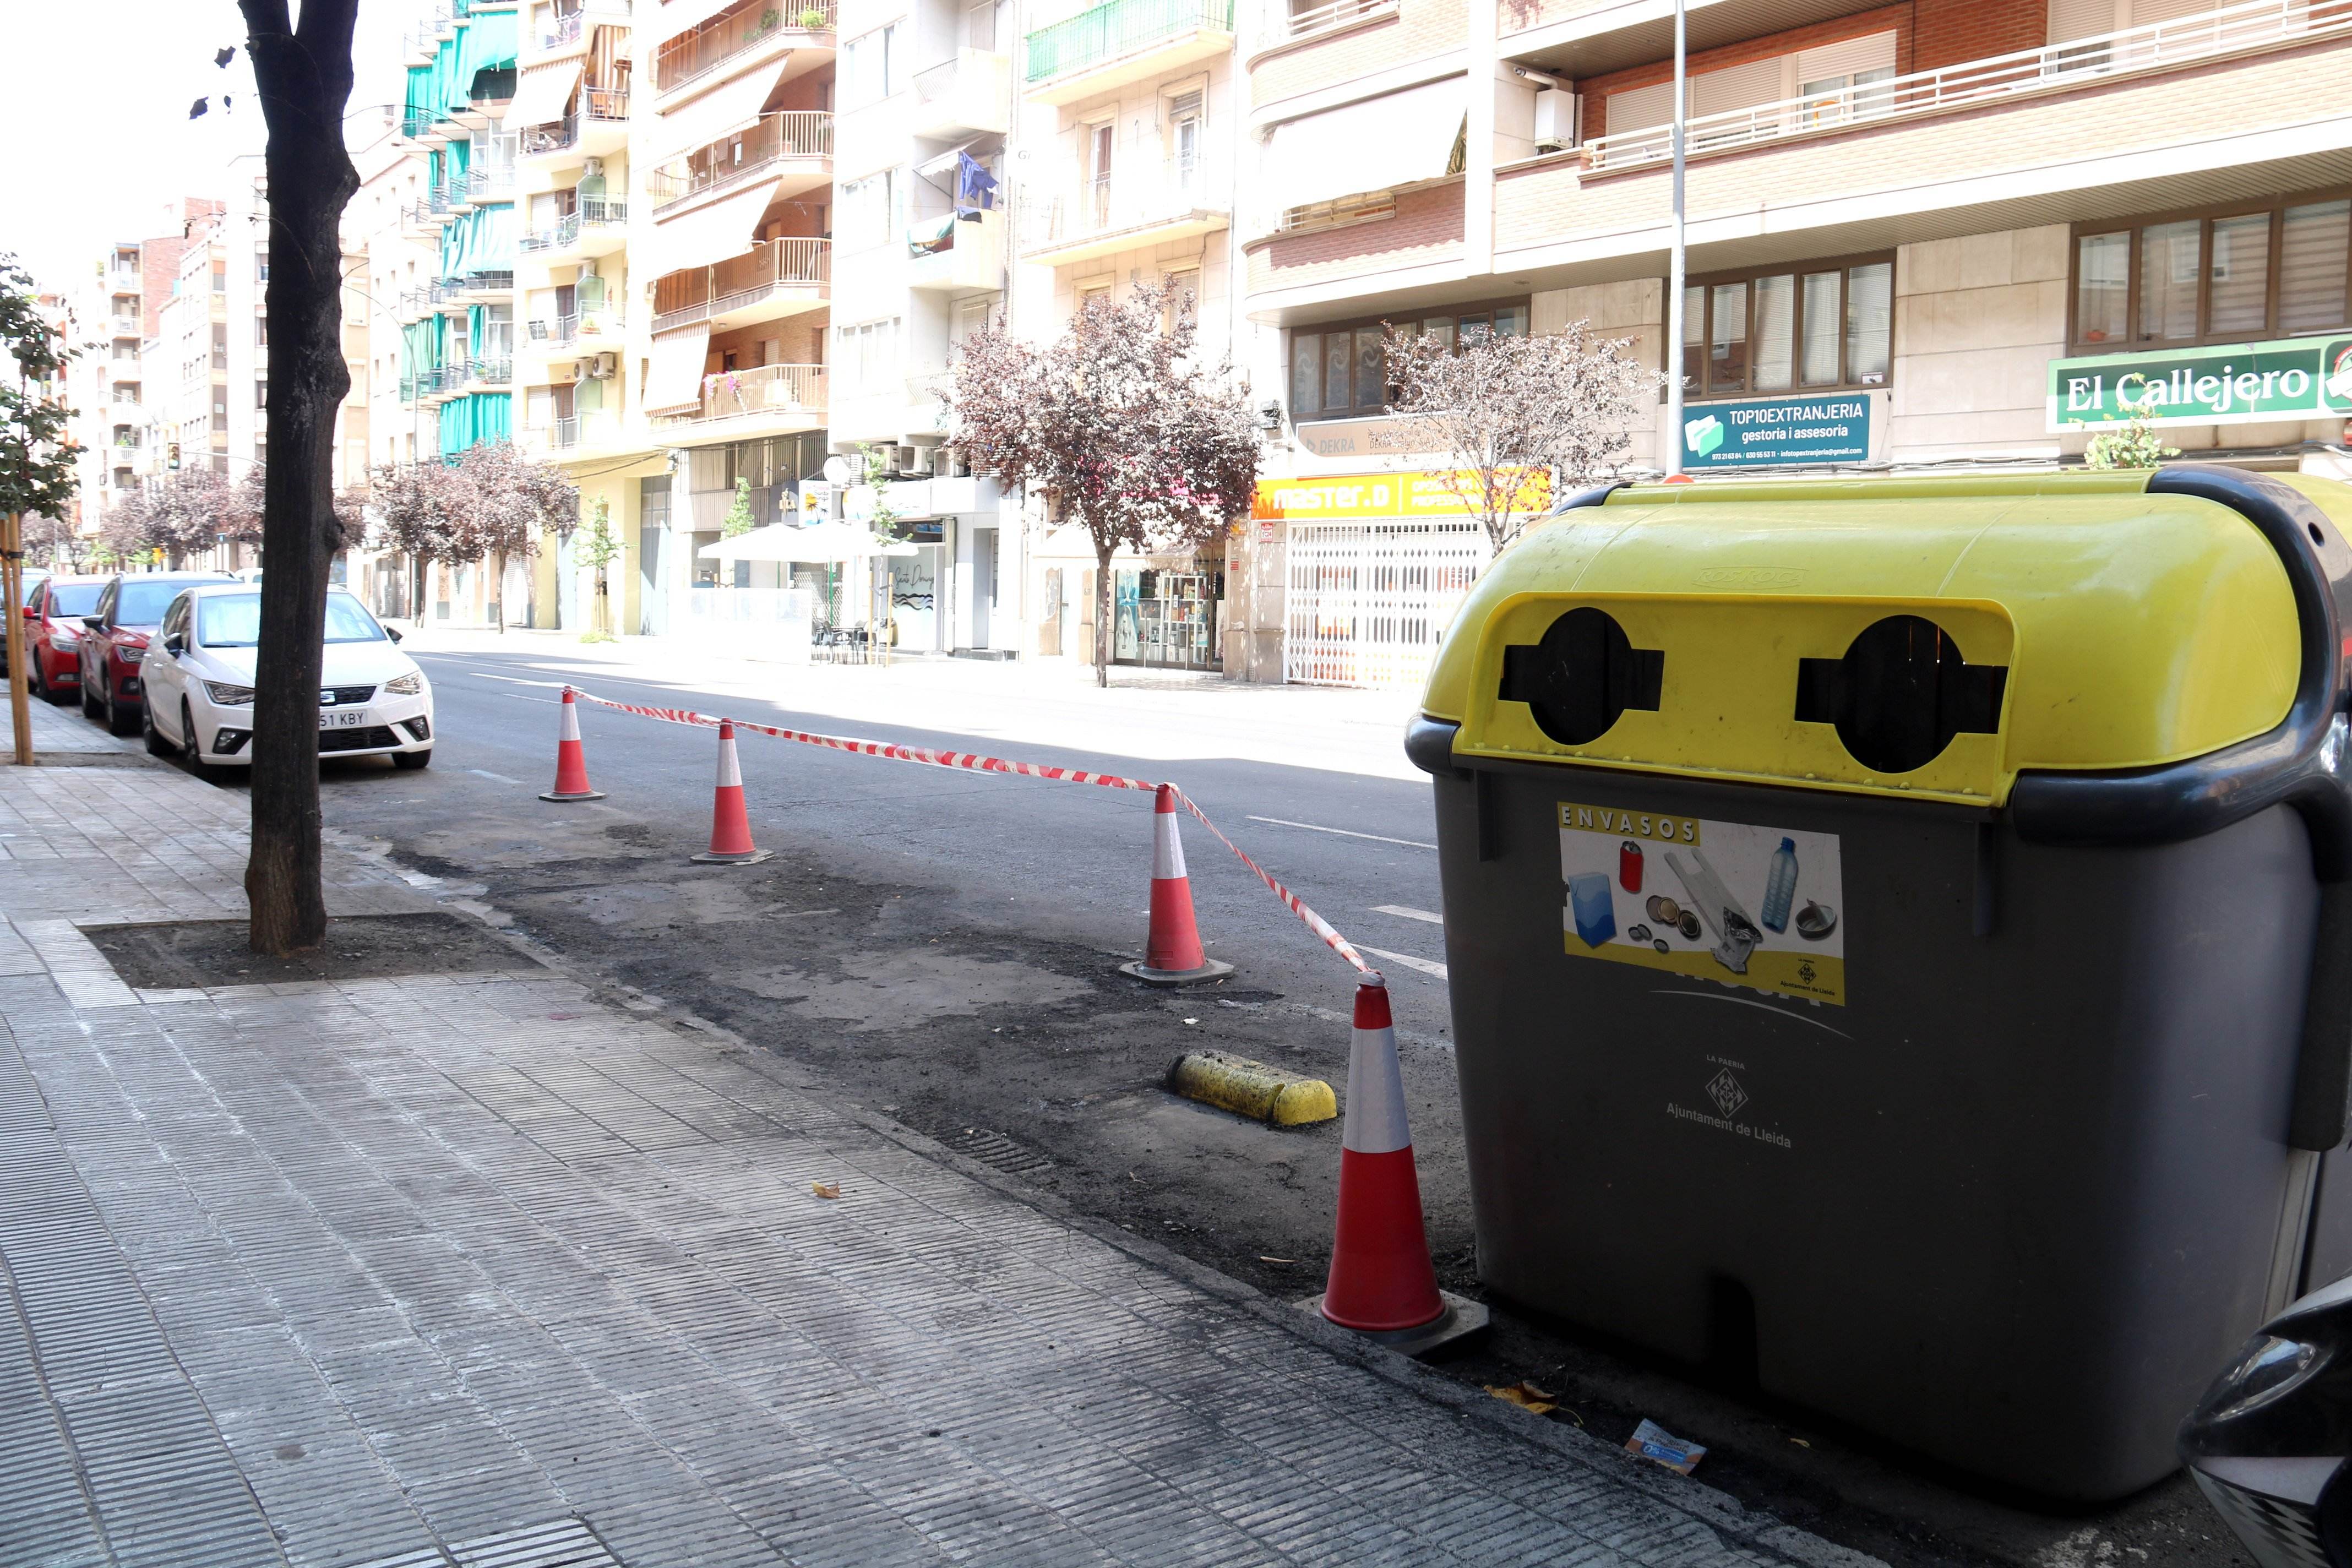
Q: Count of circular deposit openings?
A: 2